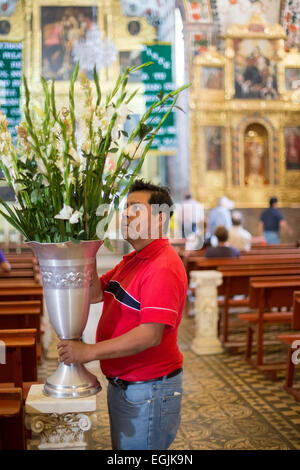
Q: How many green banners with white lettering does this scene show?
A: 2